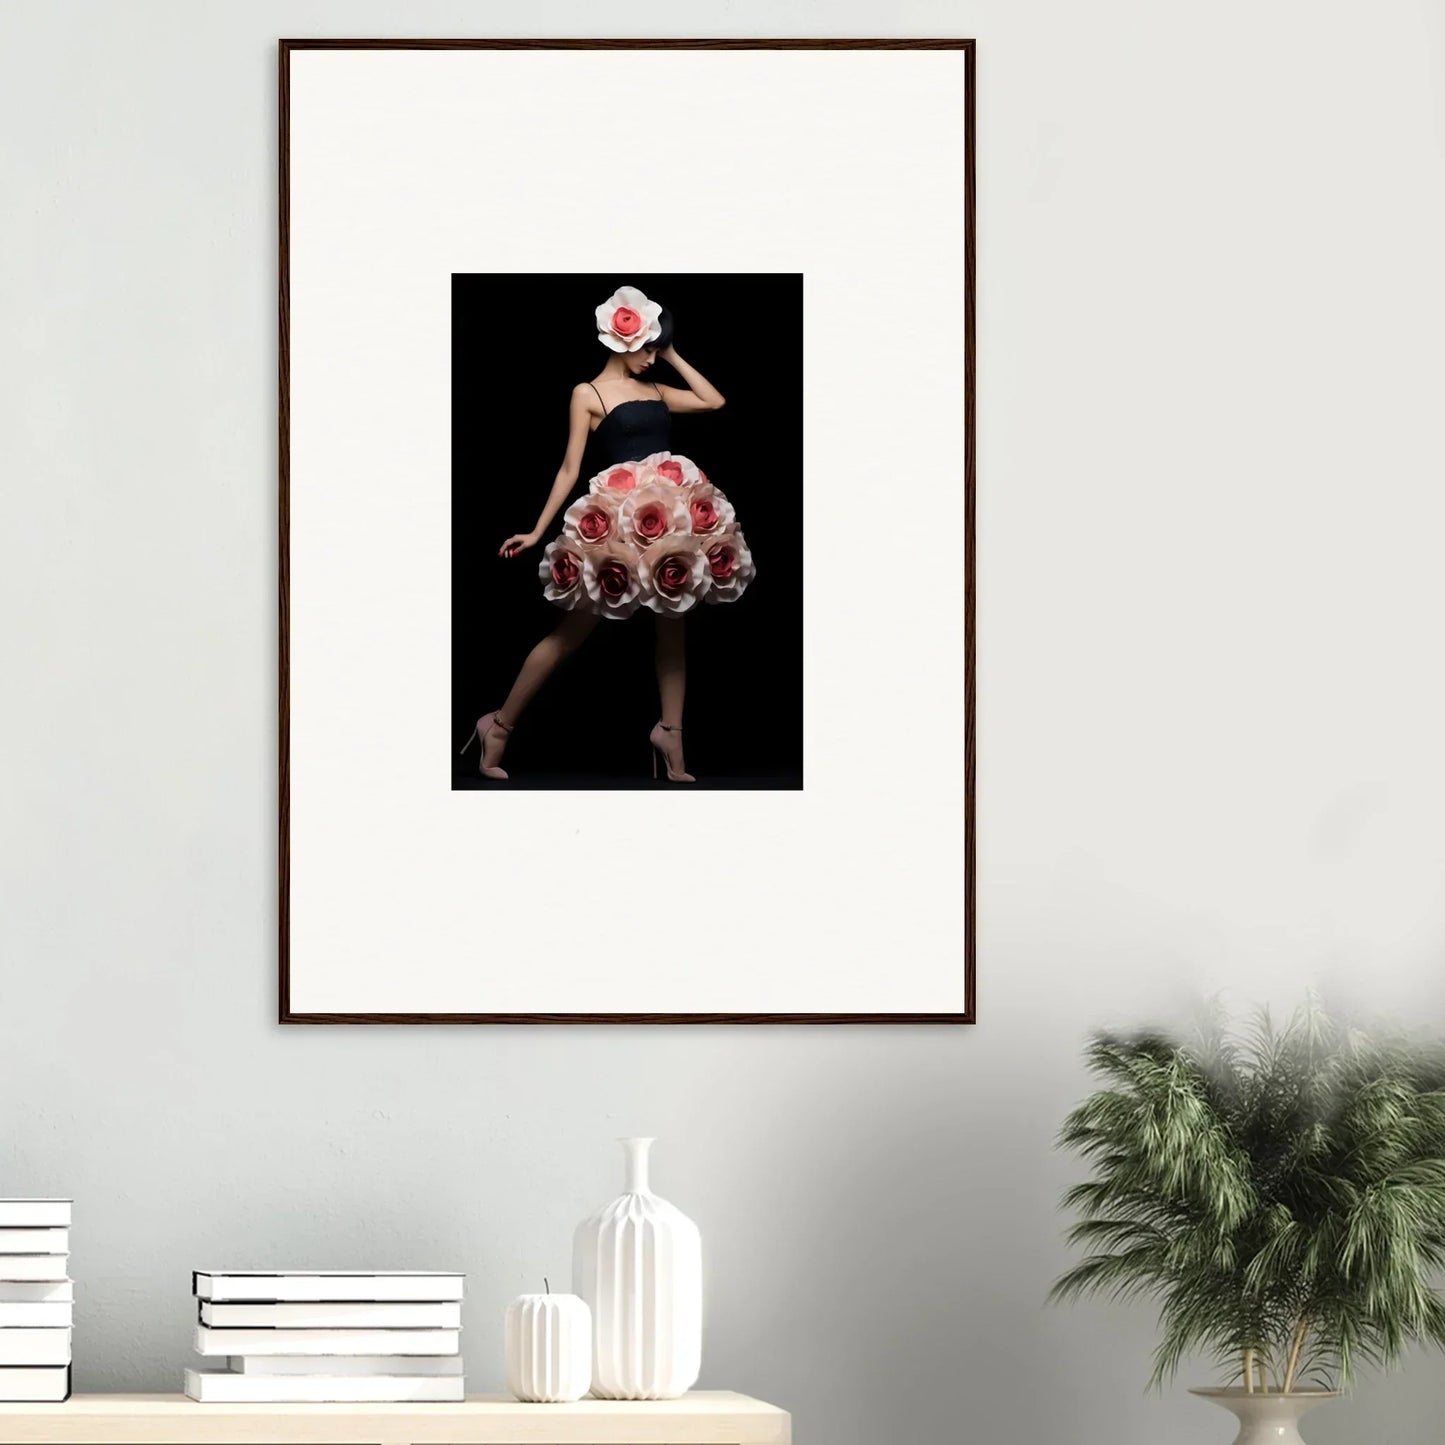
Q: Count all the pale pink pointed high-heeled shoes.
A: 2